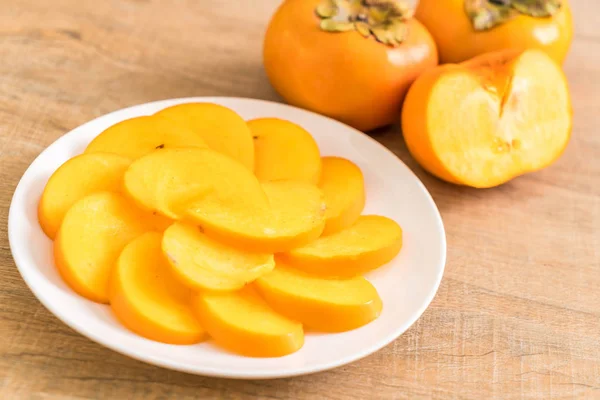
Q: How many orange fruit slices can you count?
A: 13